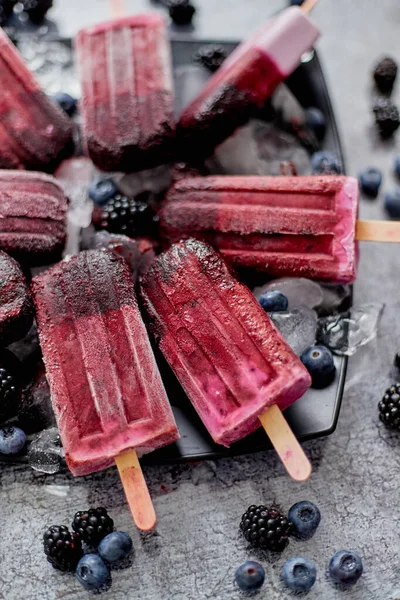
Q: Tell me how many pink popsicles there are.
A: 8